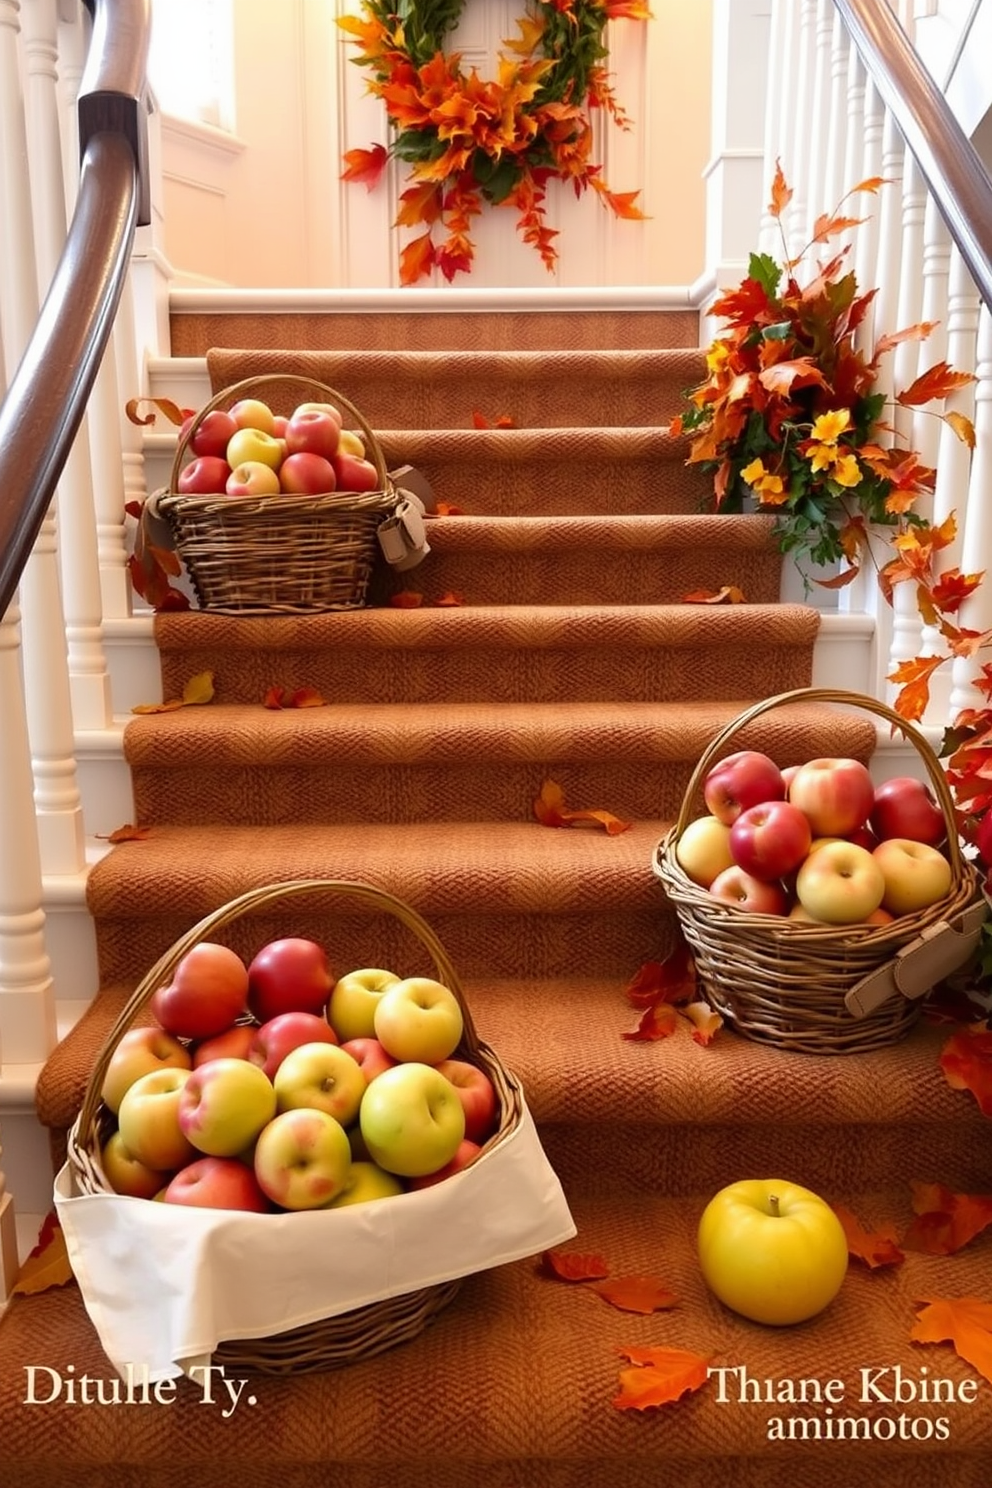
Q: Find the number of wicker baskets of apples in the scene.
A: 3